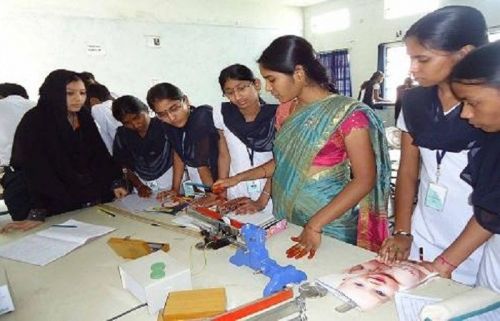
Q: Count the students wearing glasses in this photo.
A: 2